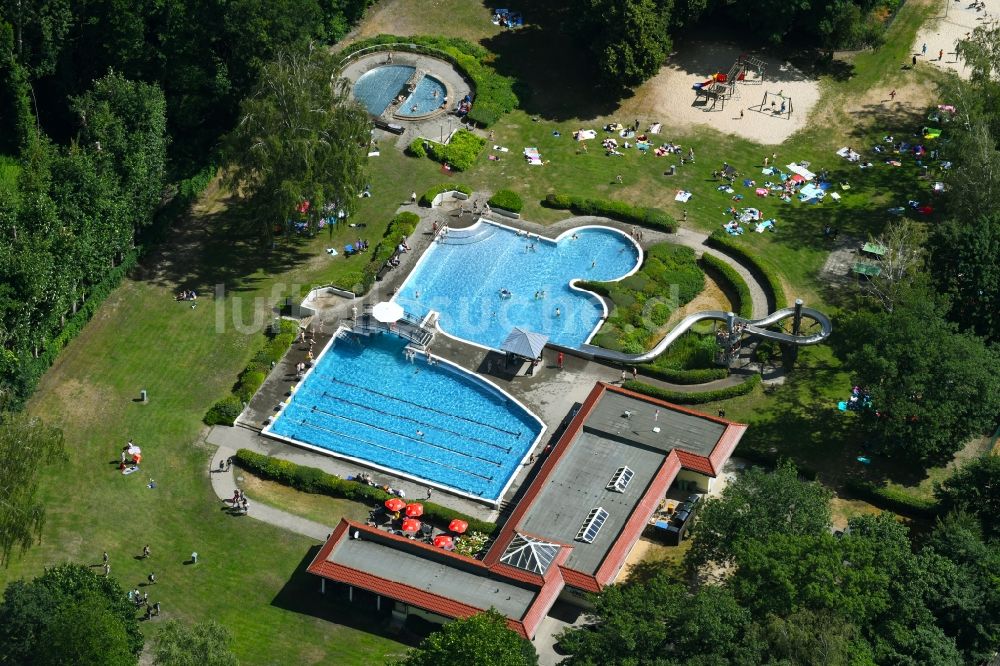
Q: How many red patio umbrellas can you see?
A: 5